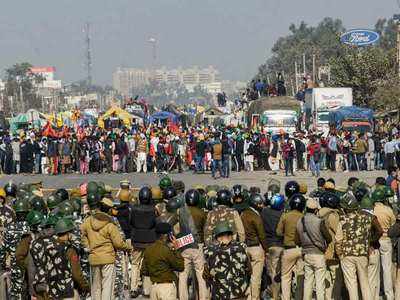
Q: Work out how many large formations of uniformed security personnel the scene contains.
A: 1